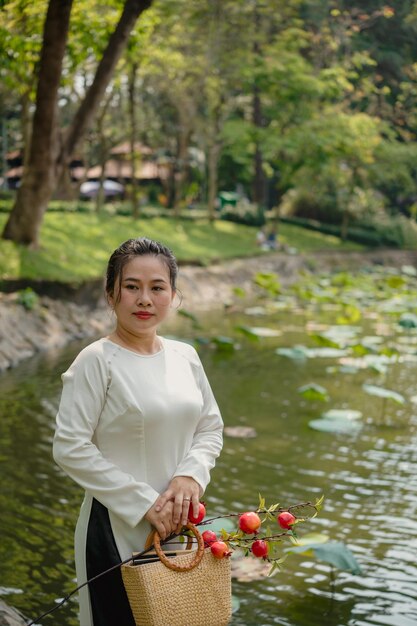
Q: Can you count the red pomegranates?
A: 6